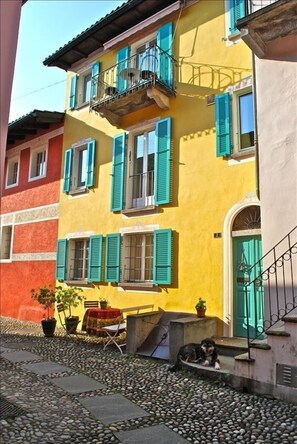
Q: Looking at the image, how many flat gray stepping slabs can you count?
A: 5